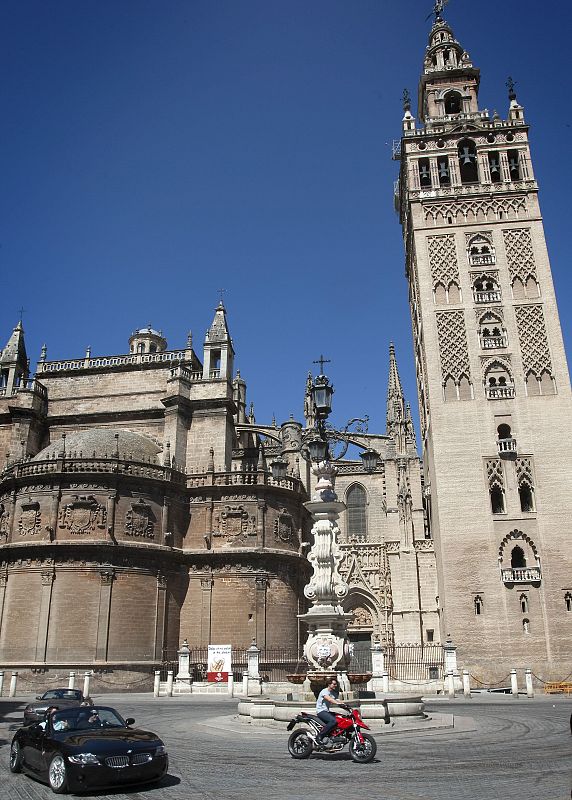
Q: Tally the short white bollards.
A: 13